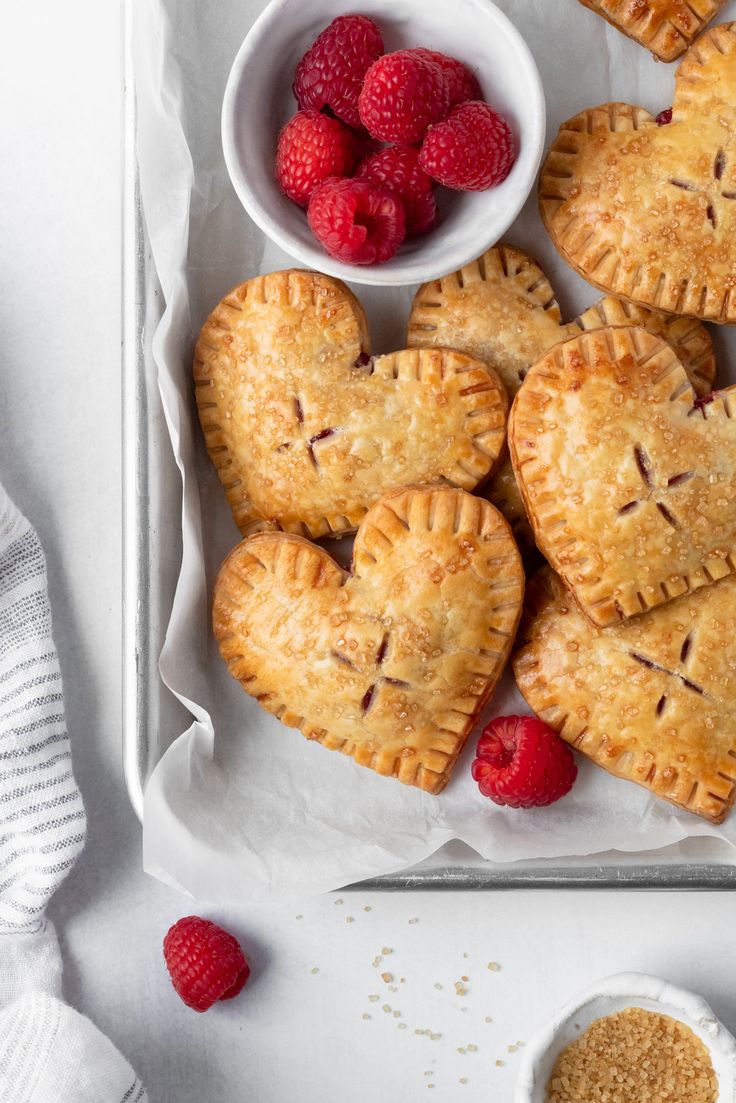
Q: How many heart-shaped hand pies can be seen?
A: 7